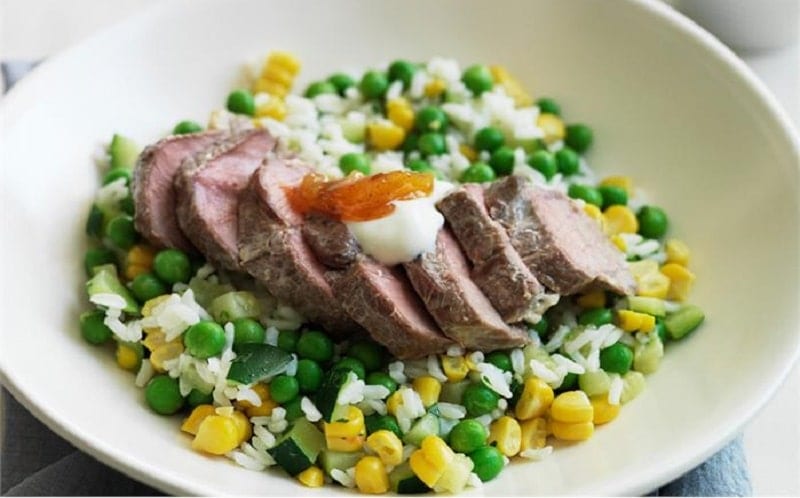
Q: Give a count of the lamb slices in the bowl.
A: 7